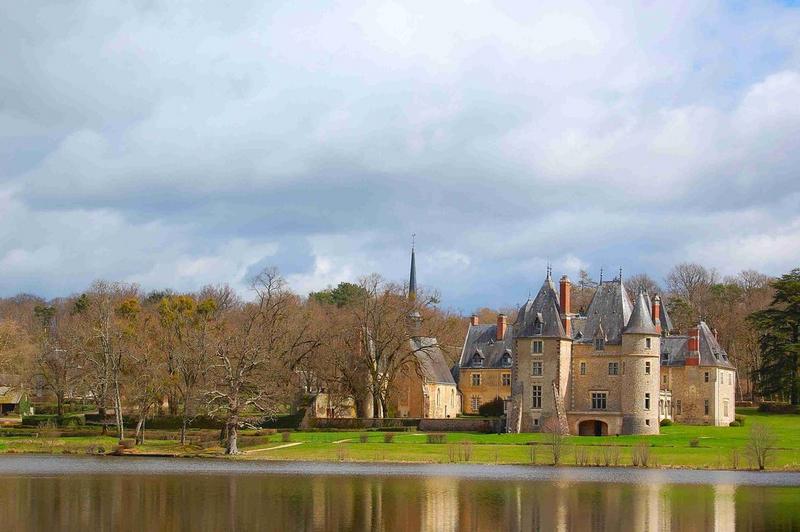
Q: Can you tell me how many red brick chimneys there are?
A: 5